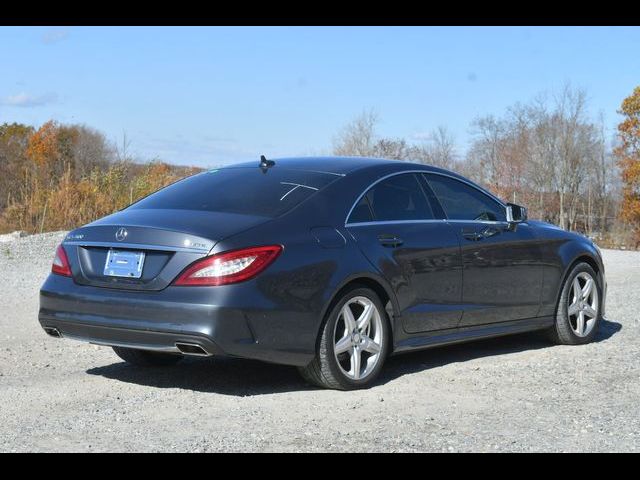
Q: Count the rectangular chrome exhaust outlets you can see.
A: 2